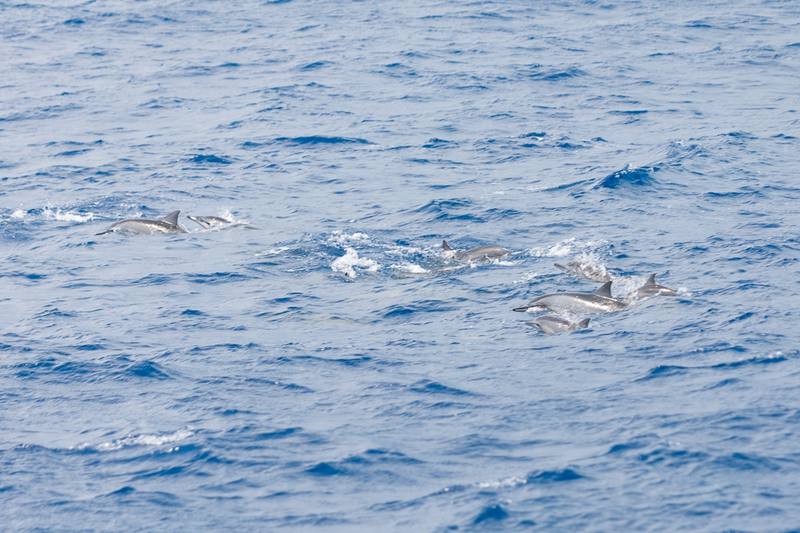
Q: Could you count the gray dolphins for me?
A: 7